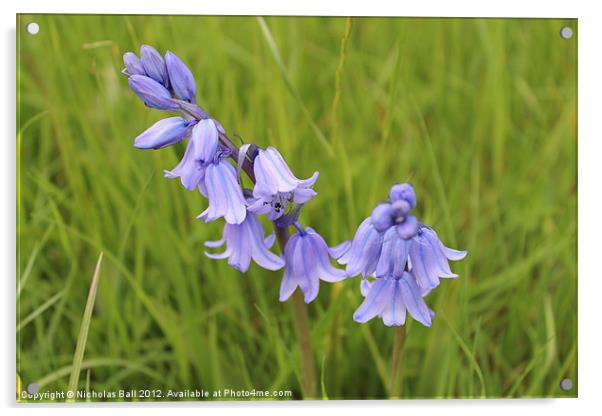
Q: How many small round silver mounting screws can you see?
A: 4